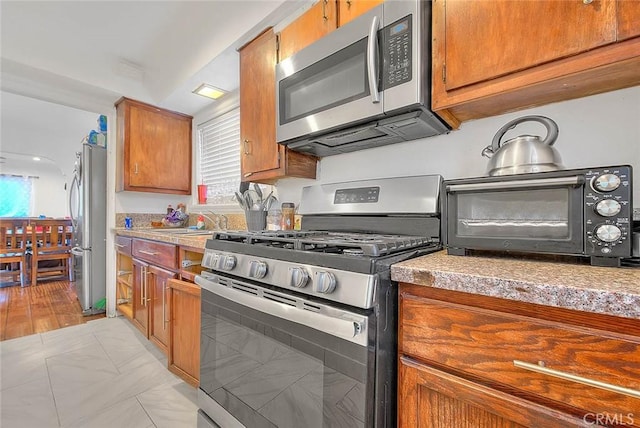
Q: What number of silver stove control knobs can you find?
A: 5